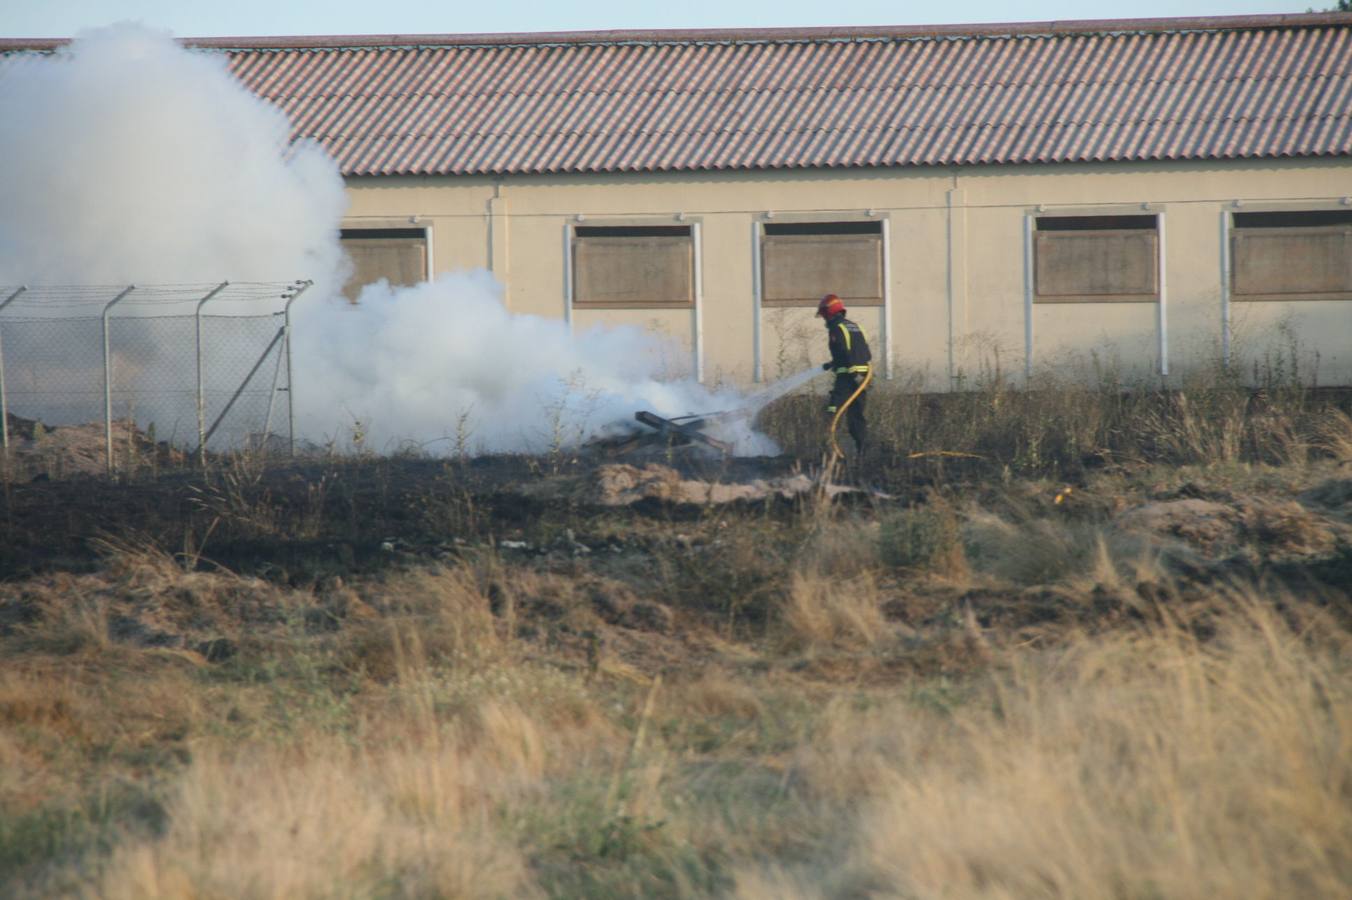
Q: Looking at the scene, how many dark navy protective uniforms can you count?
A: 1